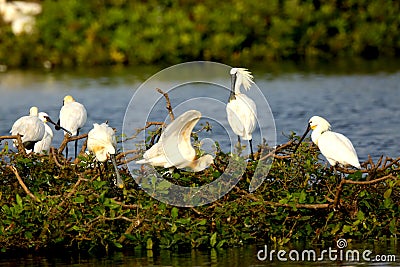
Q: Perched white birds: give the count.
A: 7